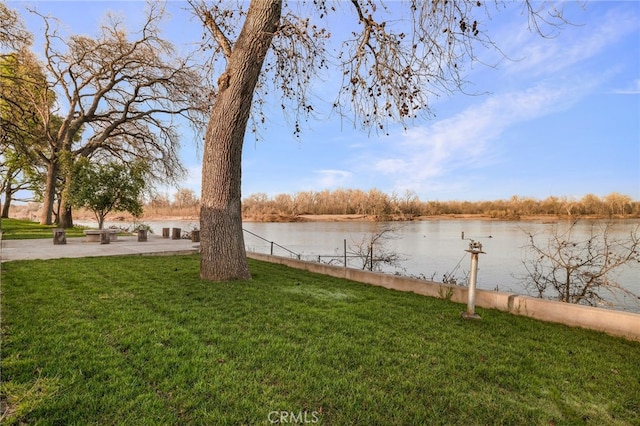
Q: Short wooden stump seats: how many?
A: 6